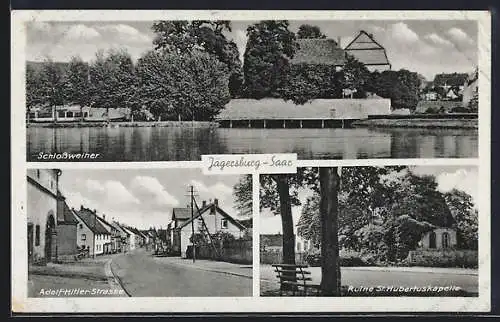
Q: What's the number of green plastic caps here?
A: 0